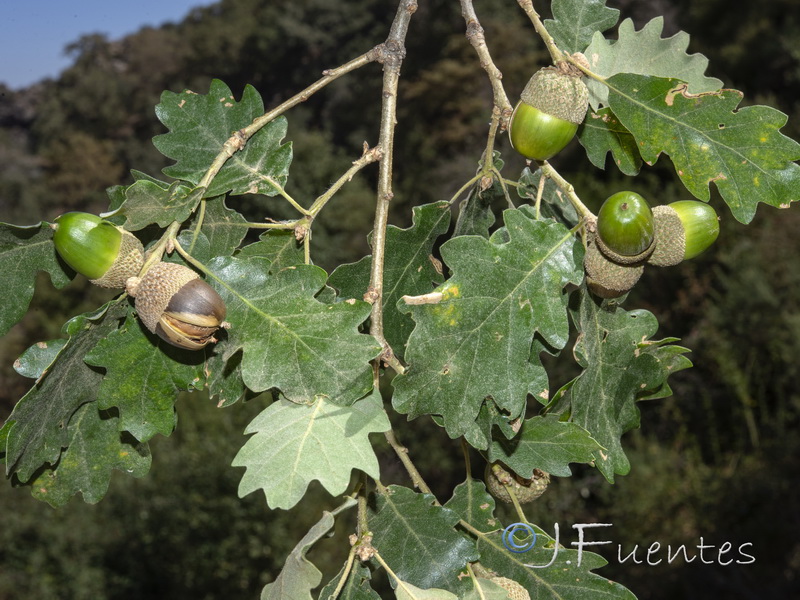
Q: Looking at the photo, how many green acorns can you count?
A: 4